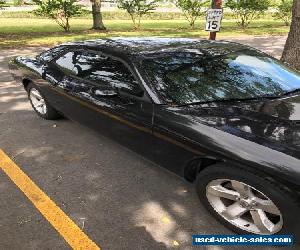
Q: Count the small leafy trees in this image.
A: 5